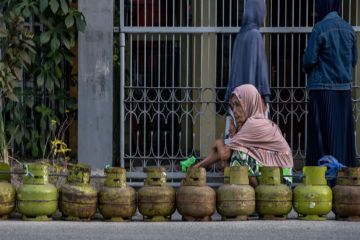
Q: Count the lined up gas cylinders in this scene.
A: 10